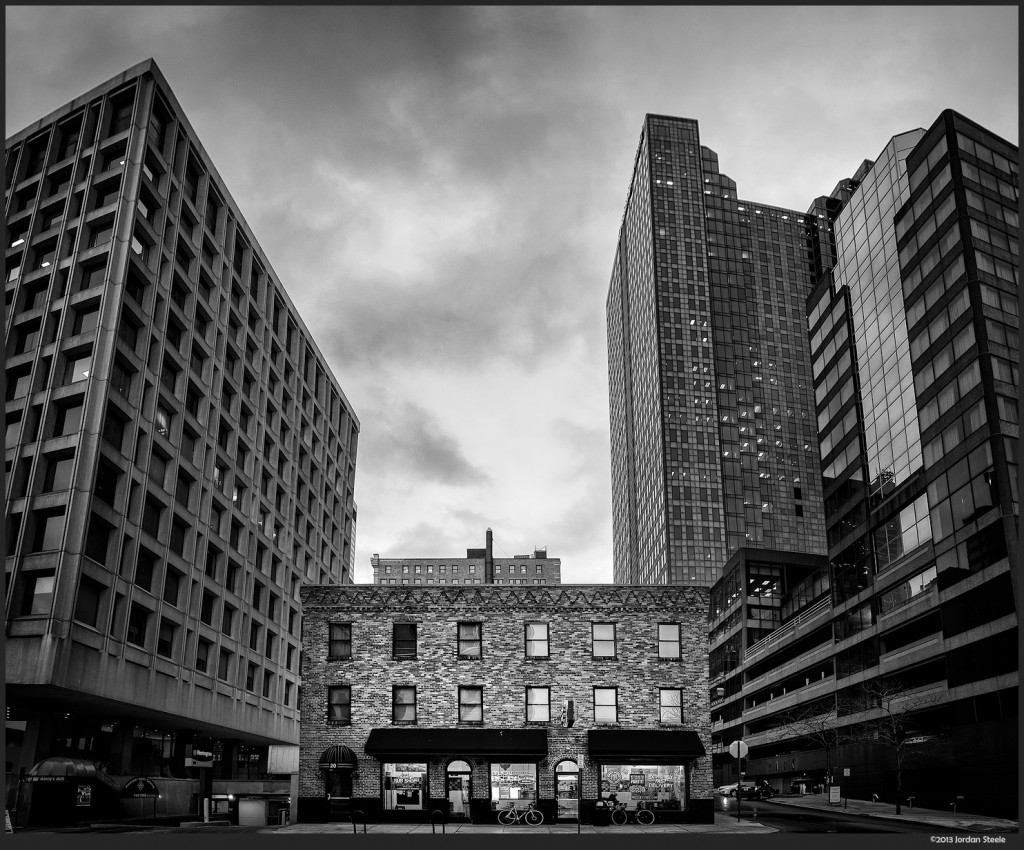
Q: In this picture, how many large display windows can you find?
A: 3